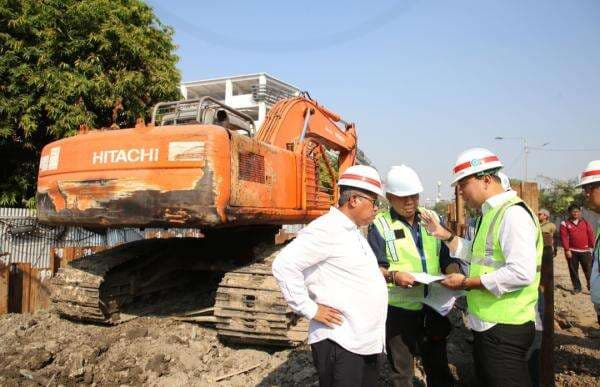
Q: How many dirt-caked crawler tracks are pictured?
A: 2